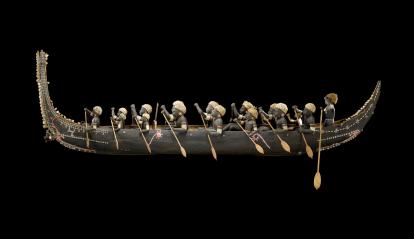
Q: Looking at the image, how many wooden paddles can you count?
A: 9